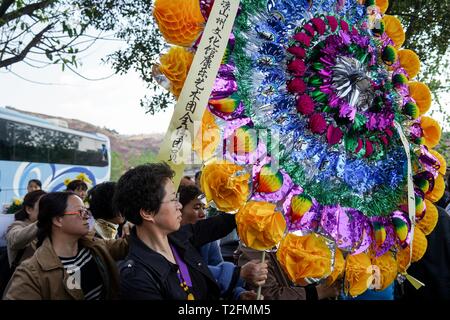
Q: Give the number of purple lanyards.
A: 1